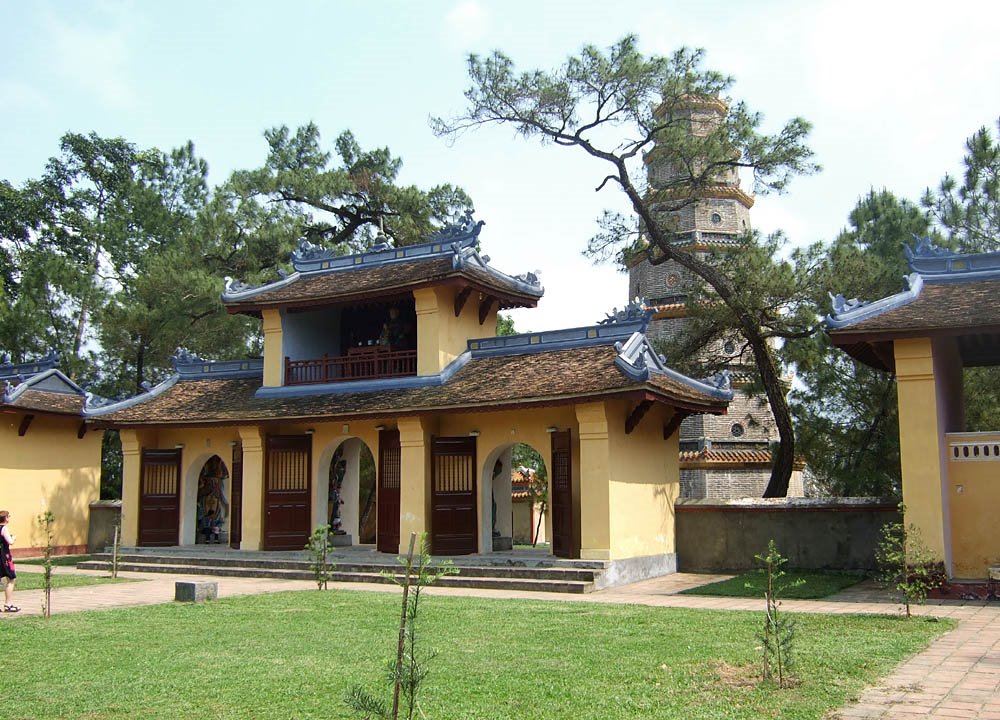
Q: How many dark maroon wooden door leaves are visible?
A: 6